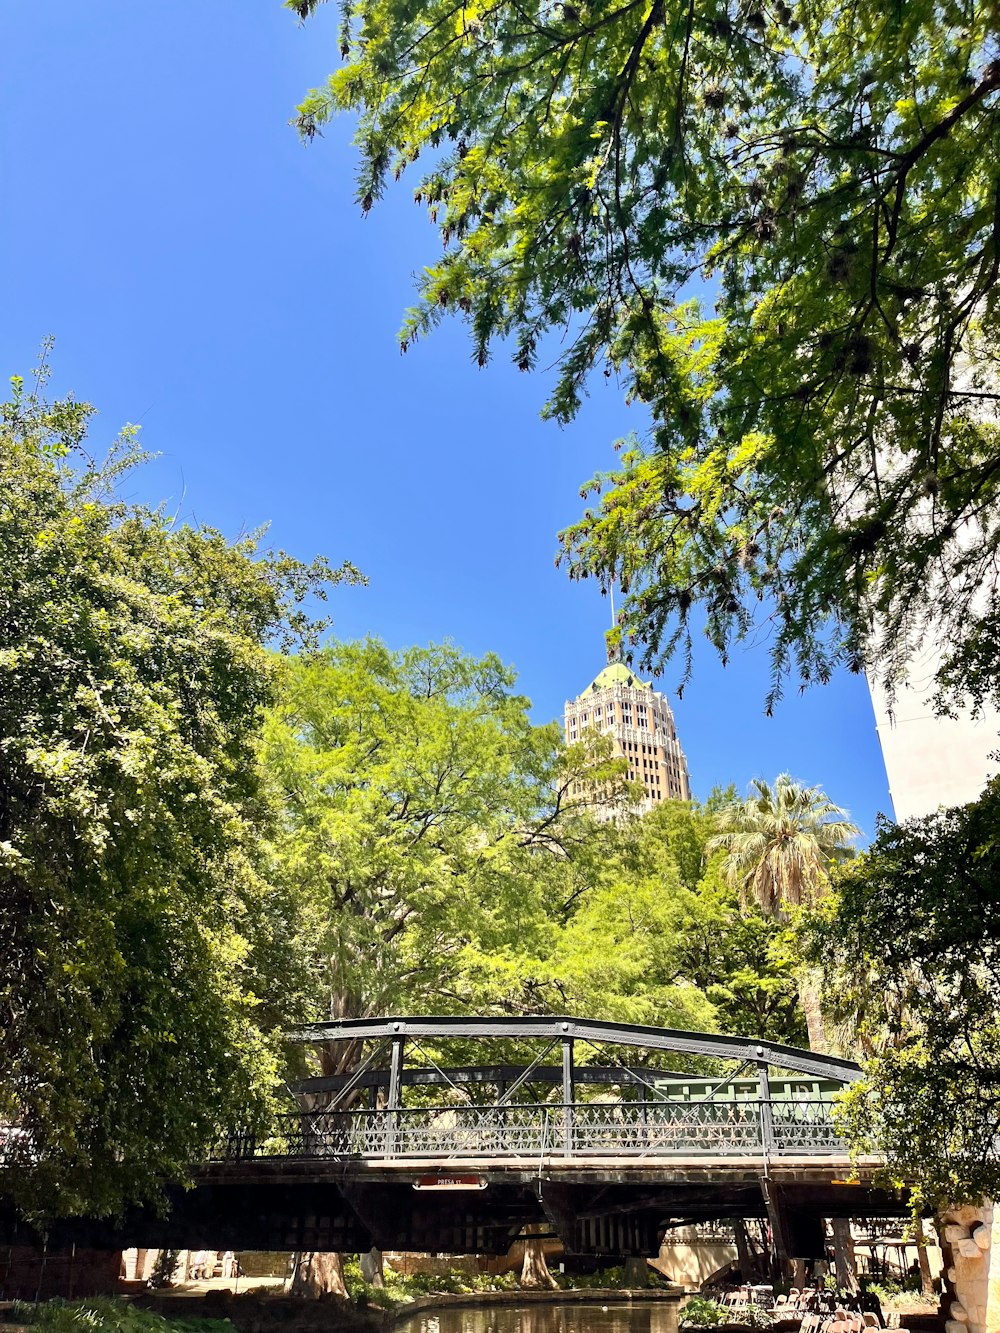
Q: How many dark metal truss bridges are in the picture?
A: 1